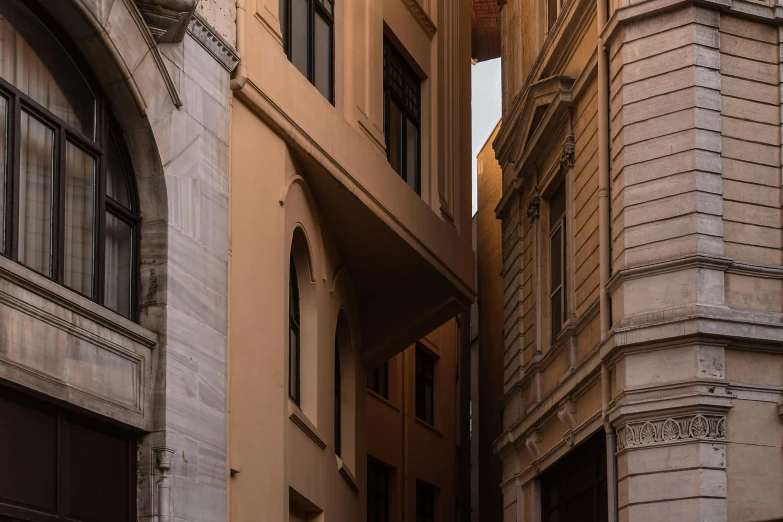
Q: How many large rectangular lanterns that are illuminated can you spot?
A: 0